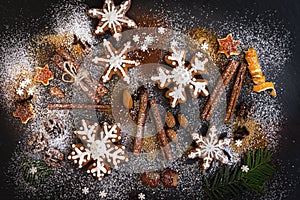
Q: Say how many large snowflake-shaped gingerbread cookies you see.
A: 5